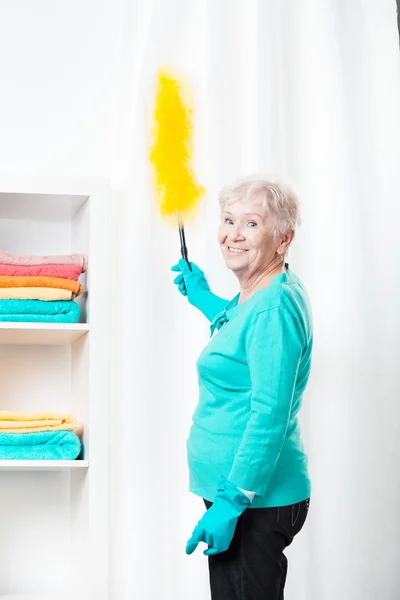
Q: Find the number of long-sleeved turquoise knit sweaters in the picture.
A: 1